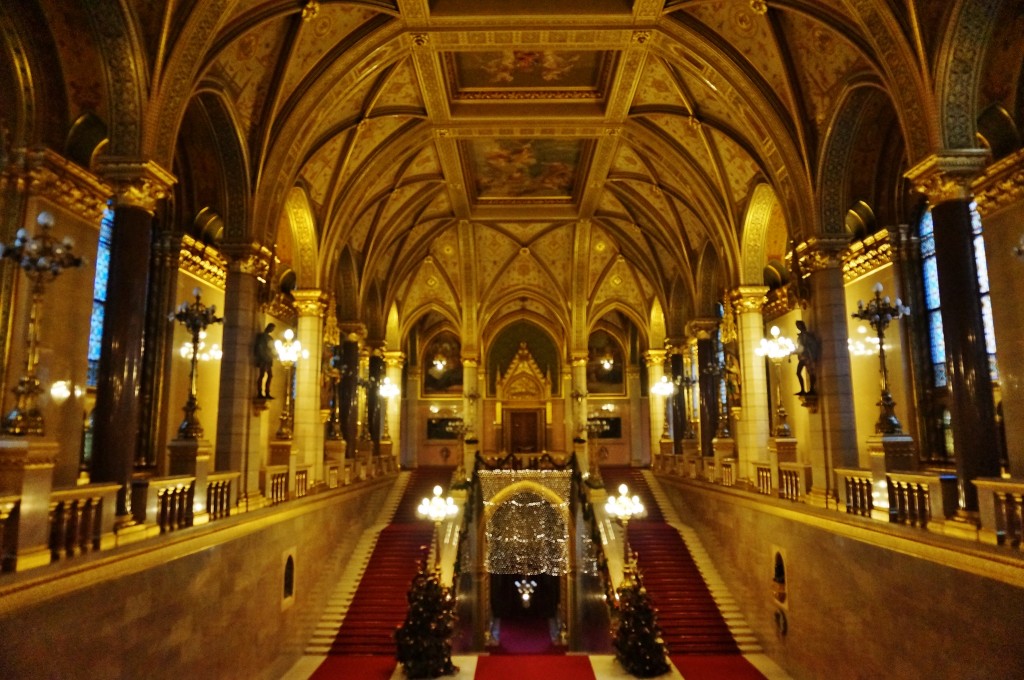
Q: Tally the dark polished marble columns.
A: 6